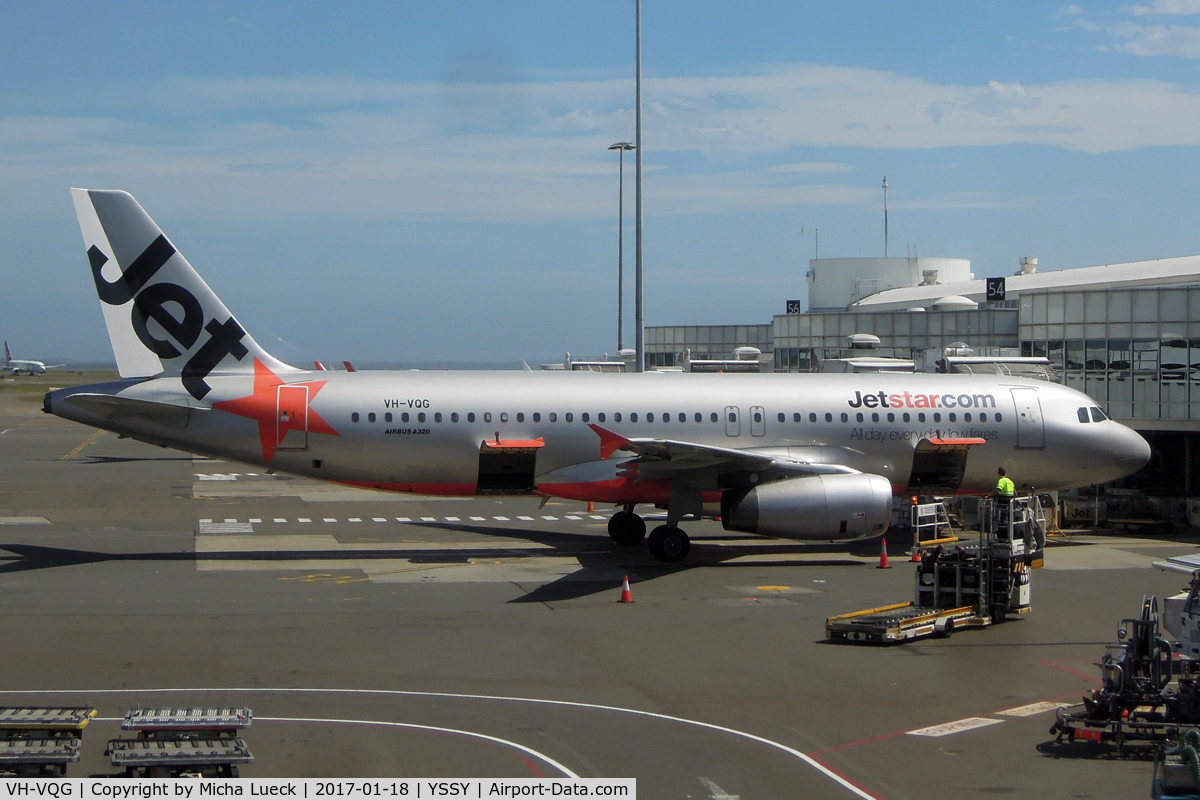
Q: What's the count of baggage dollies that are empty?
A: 4